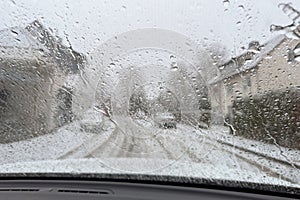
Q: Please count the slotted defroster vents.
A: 2